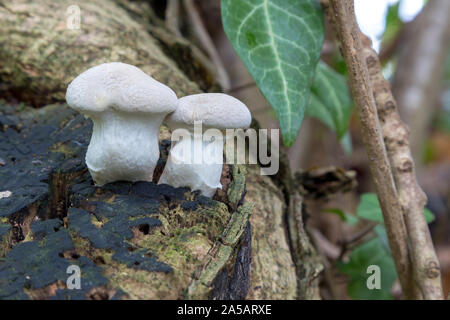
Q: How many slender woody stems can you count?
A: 2